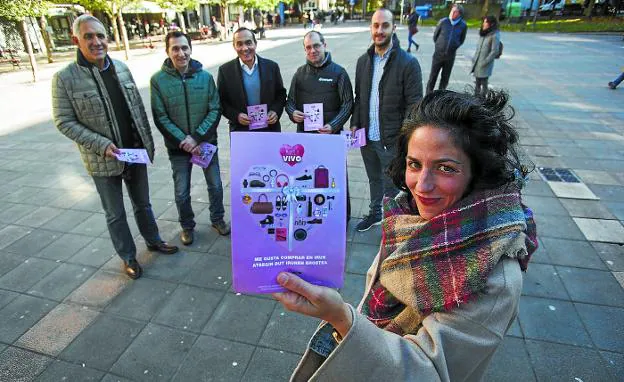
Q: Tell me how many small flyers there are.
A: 5